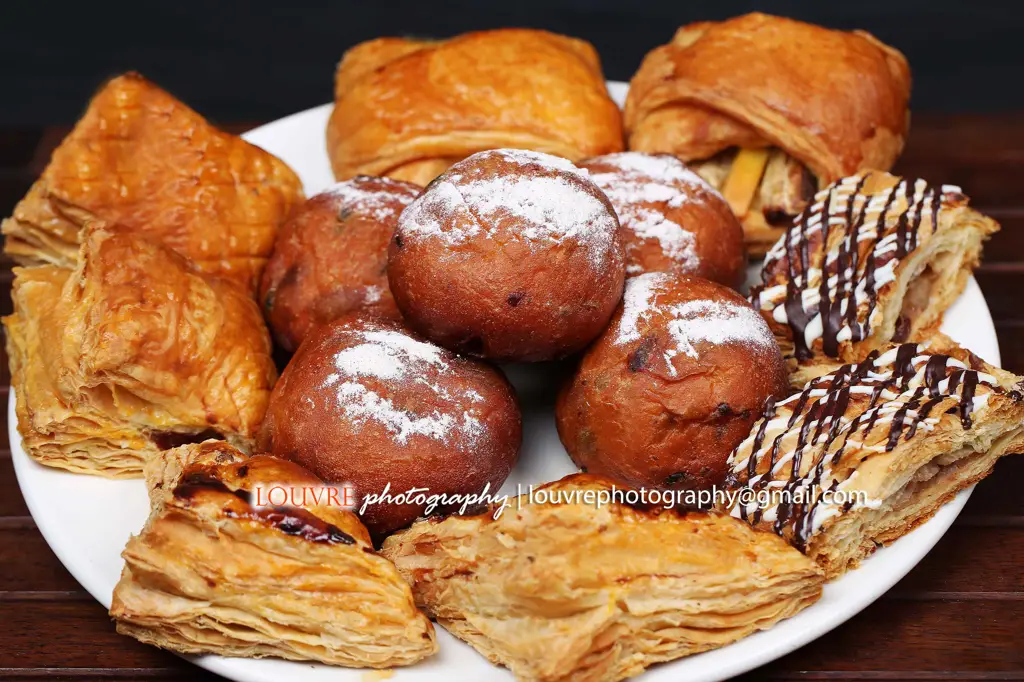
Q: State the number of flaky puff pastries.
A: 8